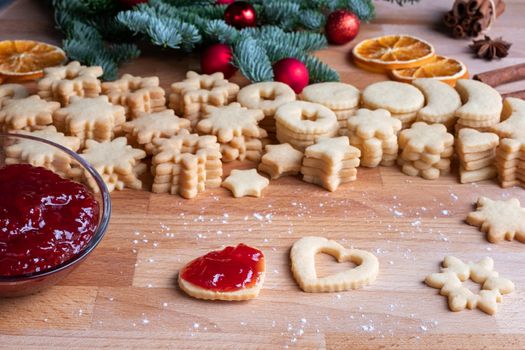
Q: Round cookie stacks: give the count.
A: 4